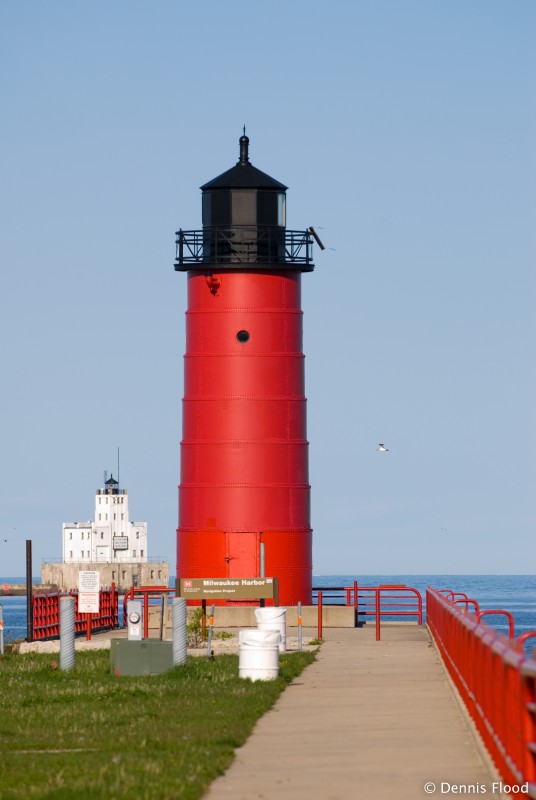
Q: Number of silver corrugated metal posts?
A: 2